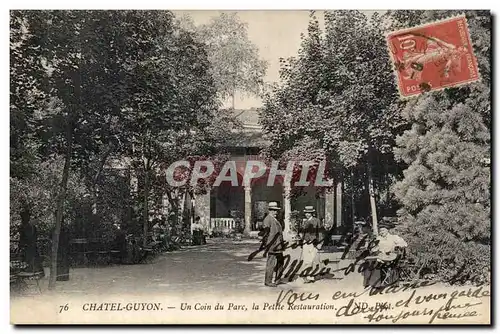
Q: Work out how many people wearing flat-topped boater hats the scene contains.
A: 2